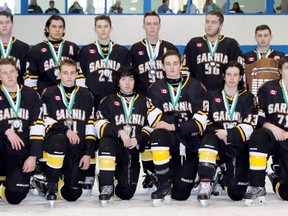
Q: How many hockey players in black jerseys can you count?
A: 12